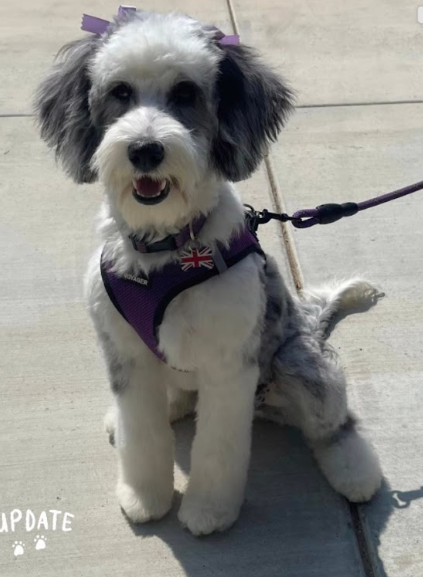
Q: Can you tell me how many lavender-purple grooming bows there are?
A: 2